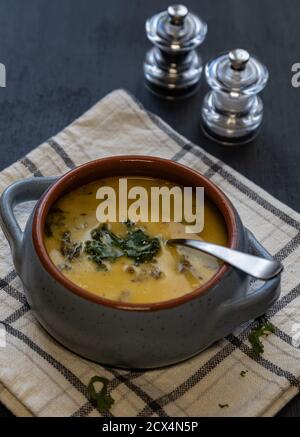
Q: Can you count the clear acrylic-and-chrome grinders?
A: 2